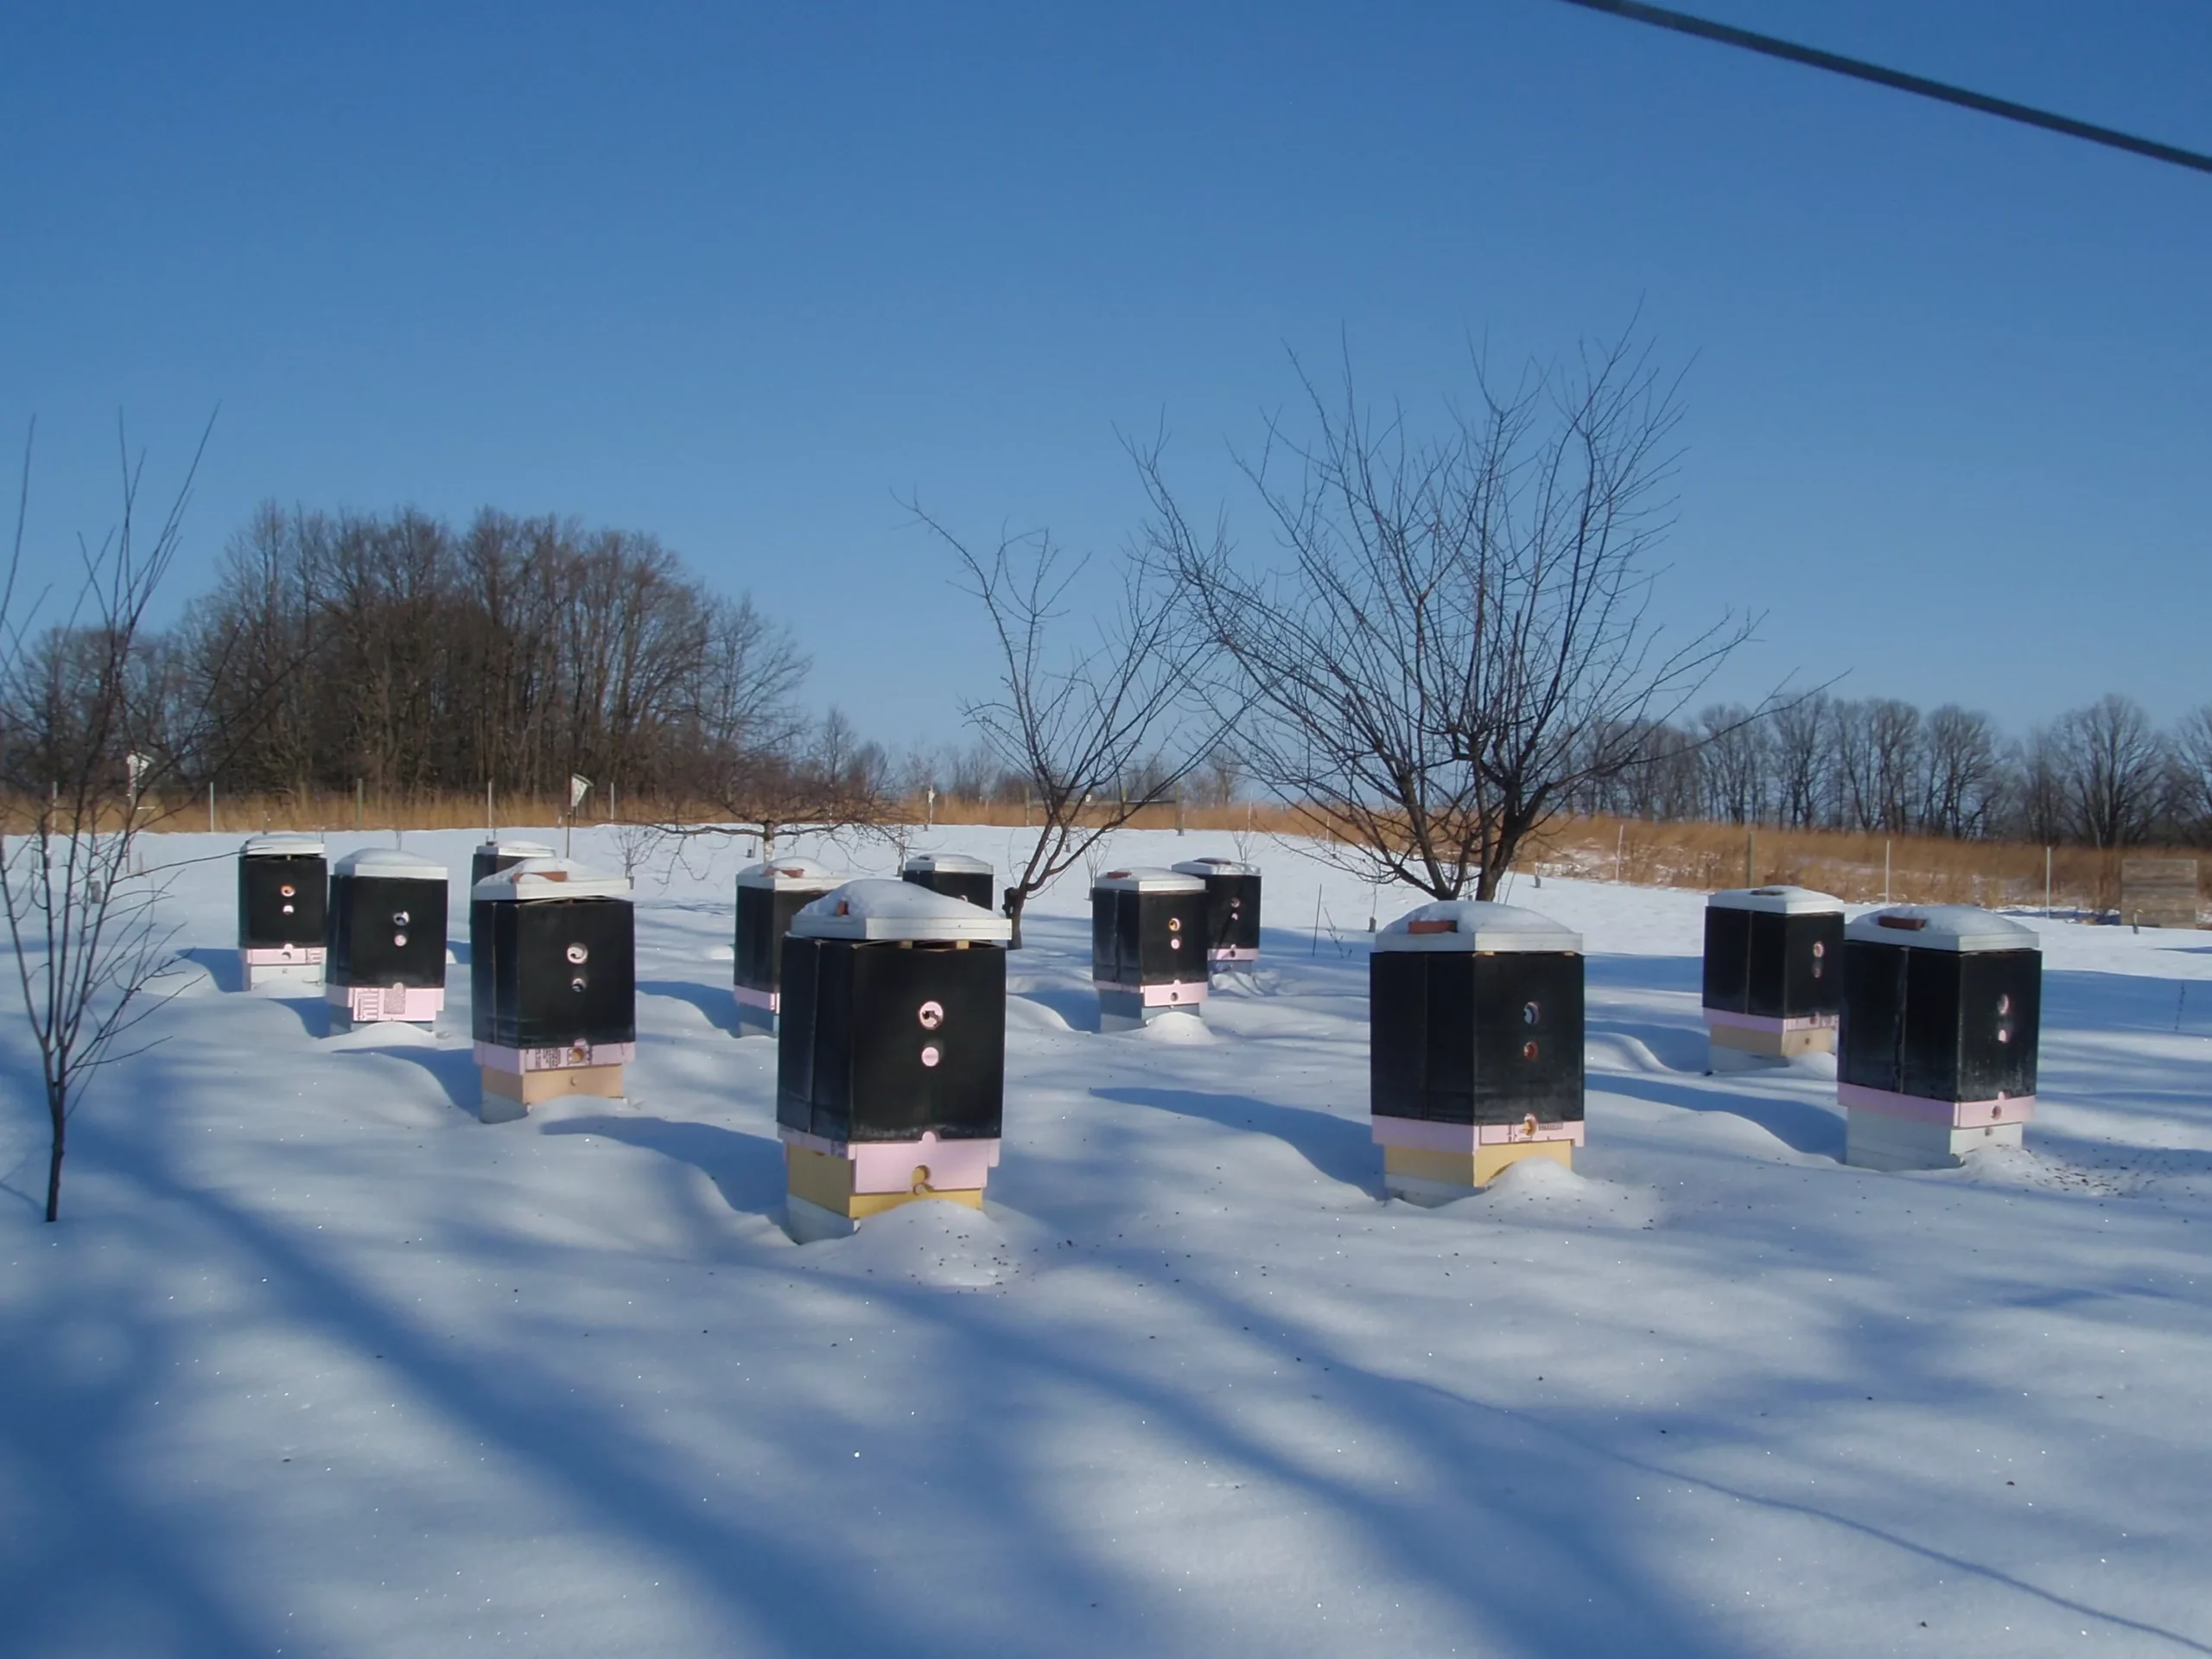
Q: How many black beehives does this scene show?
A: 12